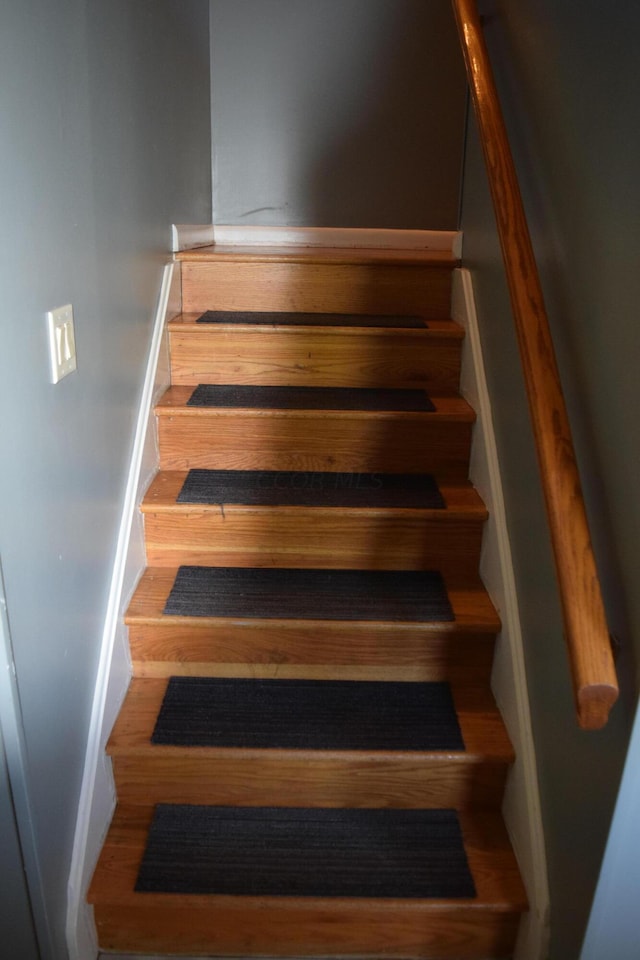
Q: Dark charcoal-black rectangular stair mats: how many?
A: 6